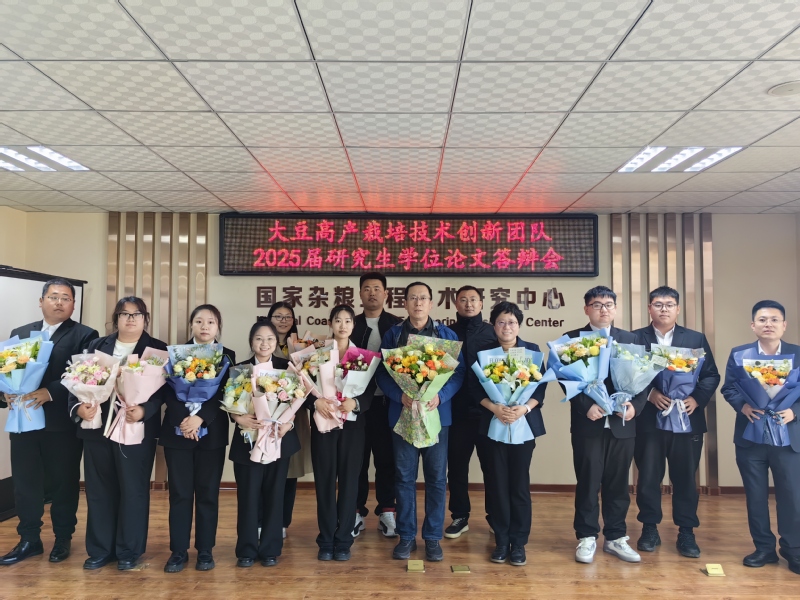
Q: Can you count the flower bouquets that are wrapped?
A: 15